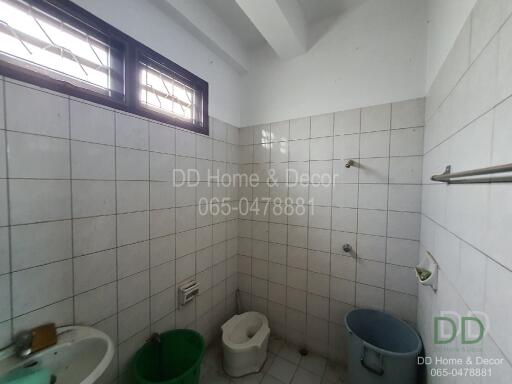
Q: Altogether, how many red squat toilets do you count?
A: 0